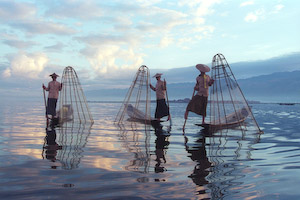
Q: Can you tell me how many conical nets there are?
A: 3